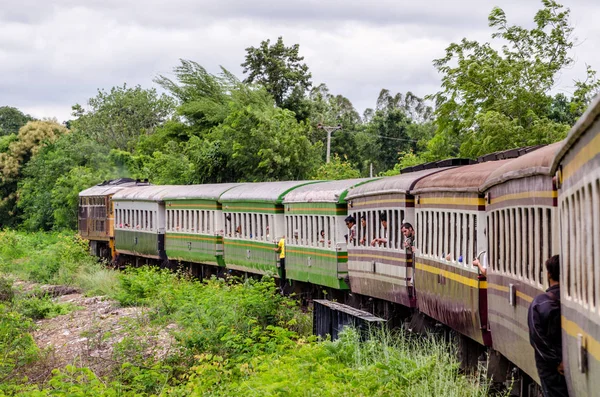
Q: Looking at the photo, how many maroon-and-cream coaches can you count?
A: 4